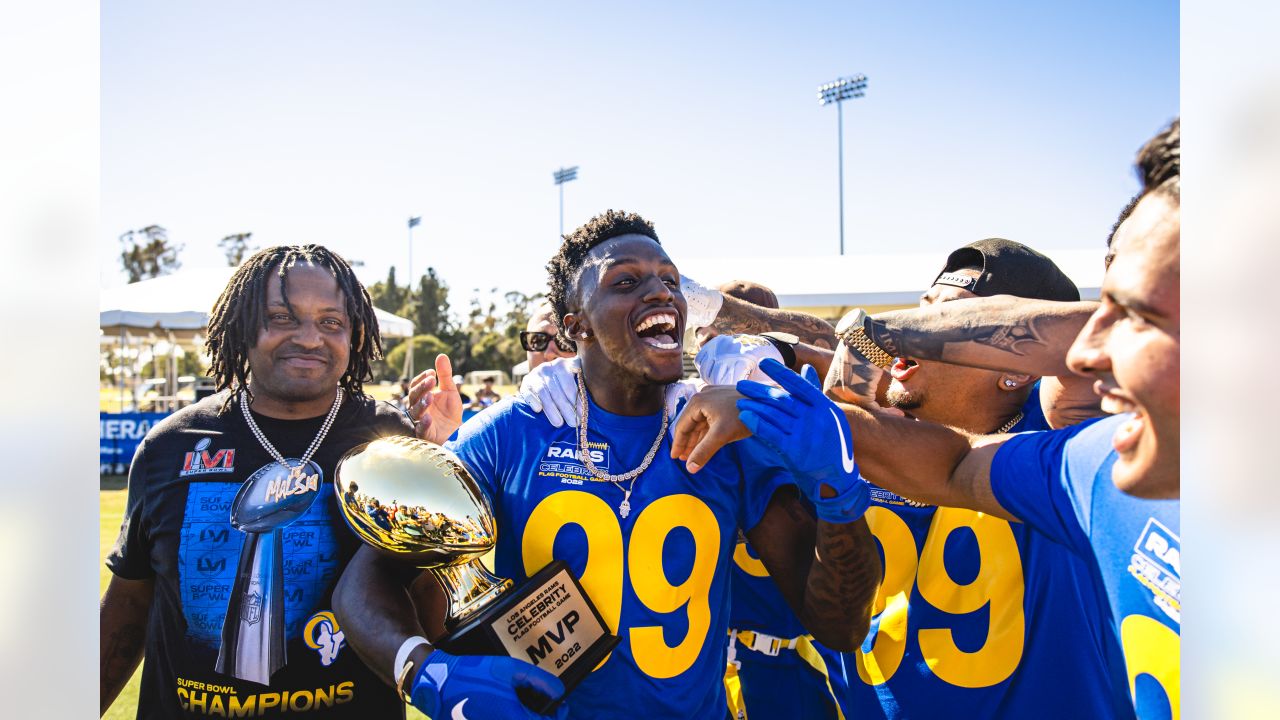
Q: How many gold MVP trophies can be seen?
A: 1